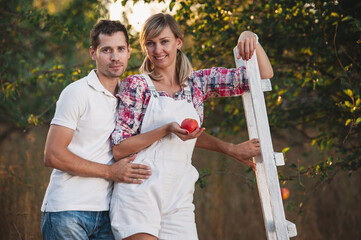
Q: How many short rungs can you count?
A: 3